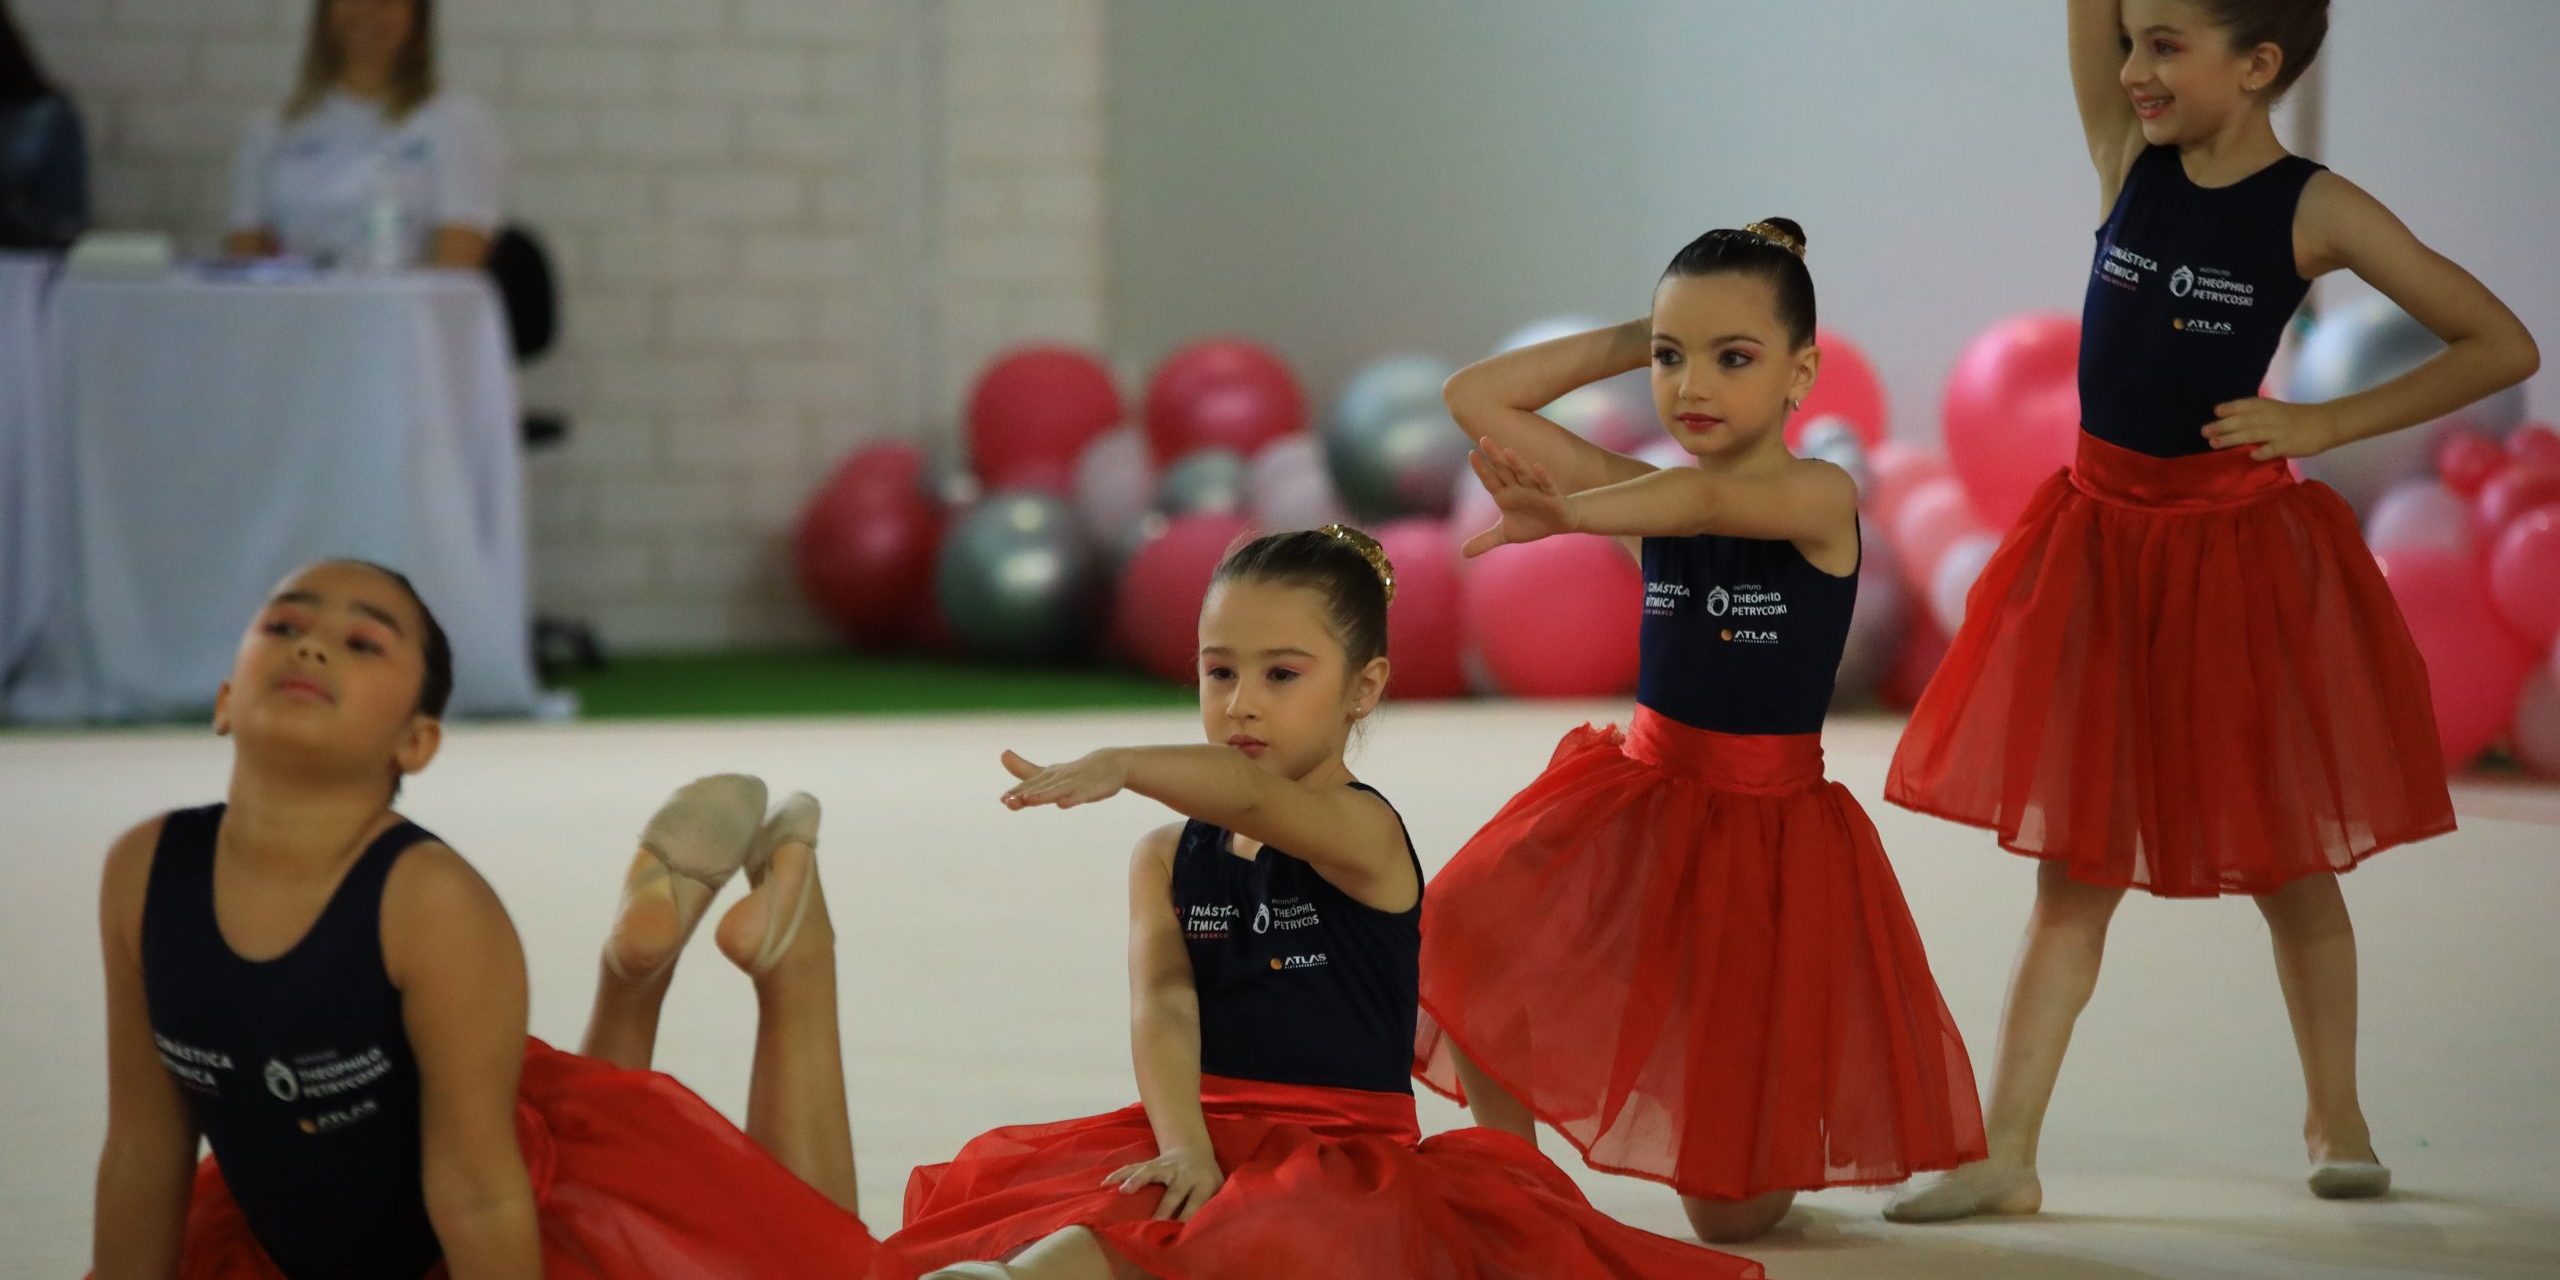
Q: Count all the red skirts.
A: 4